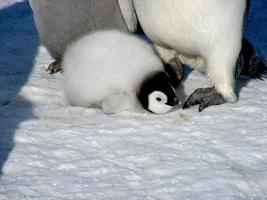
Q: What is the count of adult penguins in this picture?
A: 2